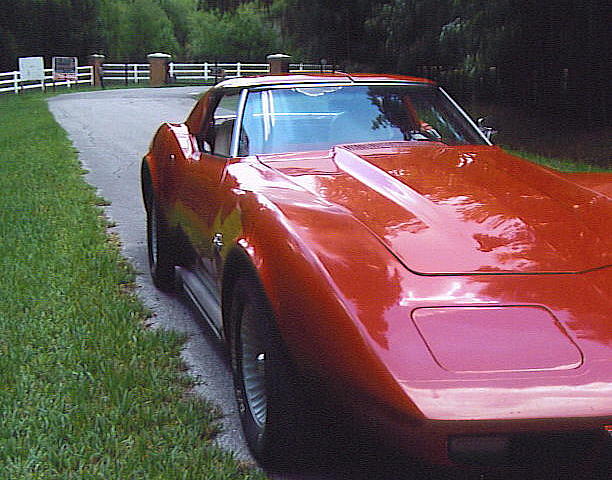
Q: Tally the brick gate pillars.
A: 3